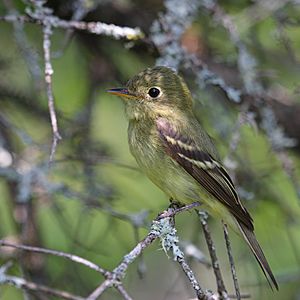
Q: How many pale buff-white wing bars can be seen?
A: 2